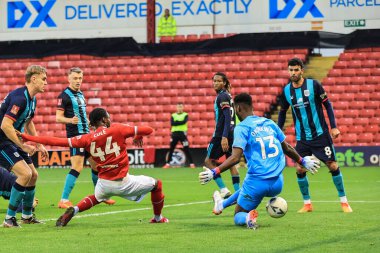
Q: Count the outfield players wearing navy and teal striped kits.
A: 4